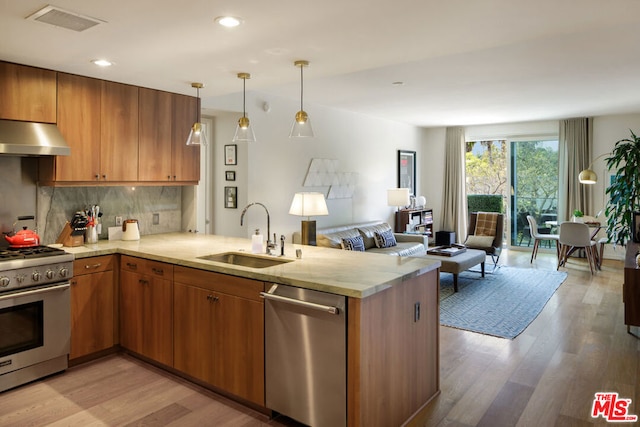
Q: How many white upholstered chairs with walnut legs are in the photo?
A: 3